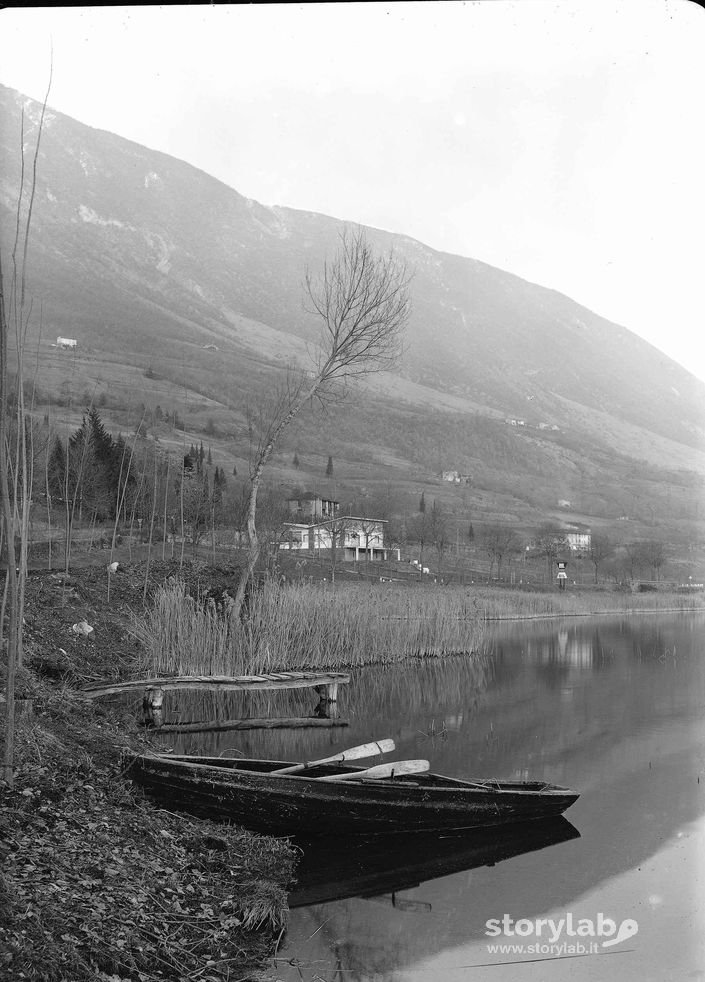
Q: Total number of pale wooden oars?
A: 2